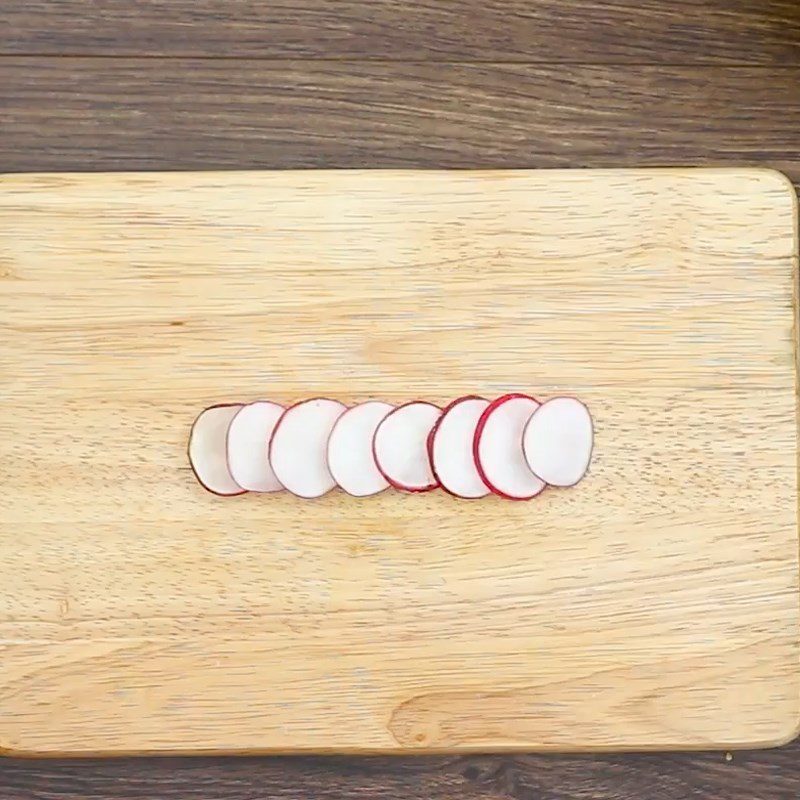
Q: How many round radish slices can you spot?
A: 8